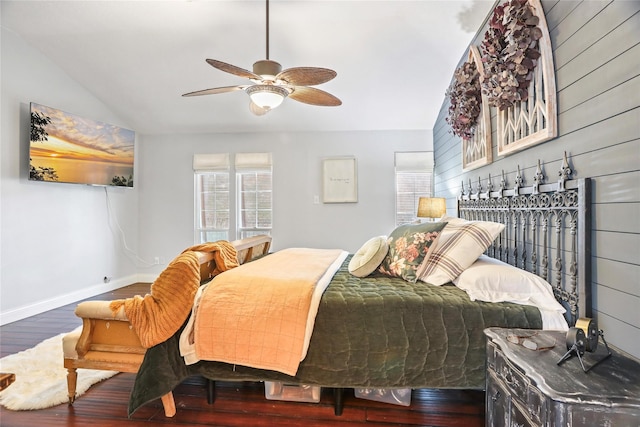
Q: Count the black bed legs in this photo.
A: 2